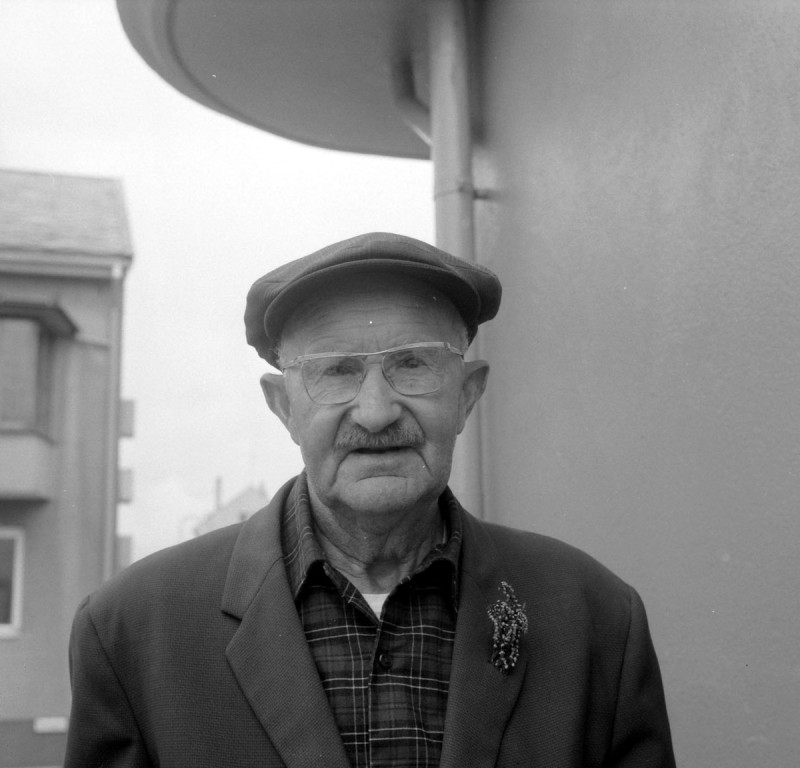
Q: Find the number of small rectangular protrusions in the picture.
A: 3